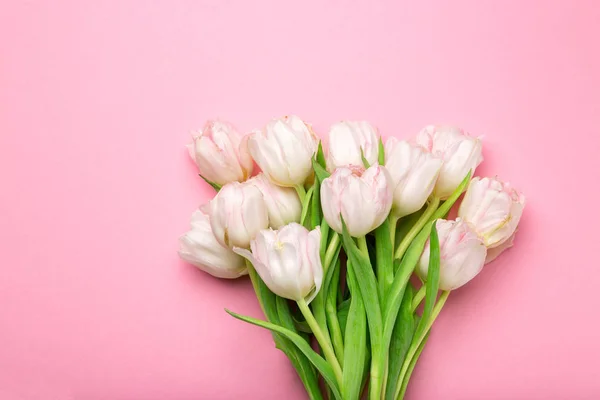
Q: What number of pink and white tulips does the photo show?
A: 12